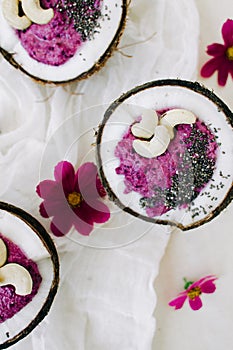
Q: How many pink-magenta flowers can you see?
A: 3